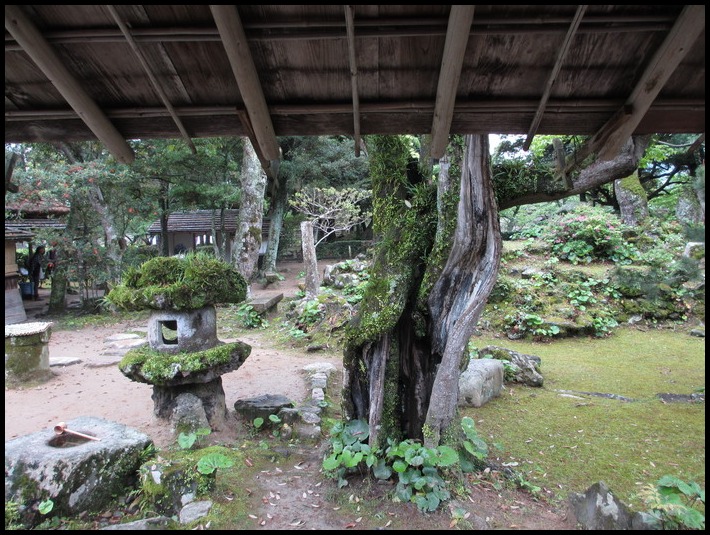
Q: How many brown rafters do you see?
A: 7